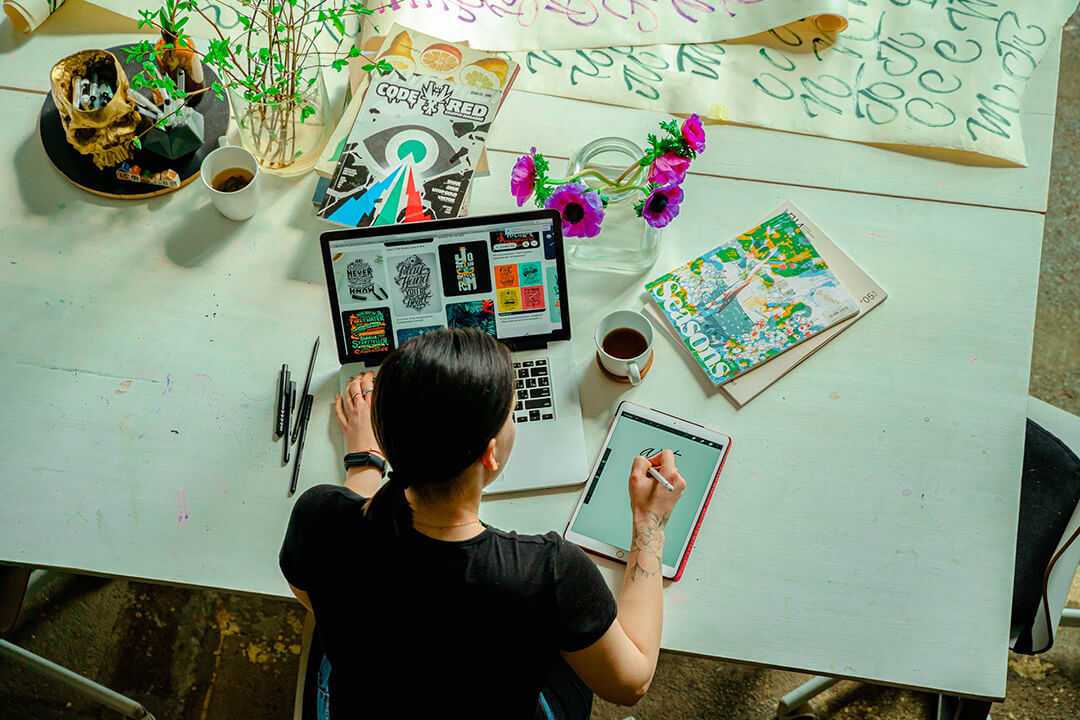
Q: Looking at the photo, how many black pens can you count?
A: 4